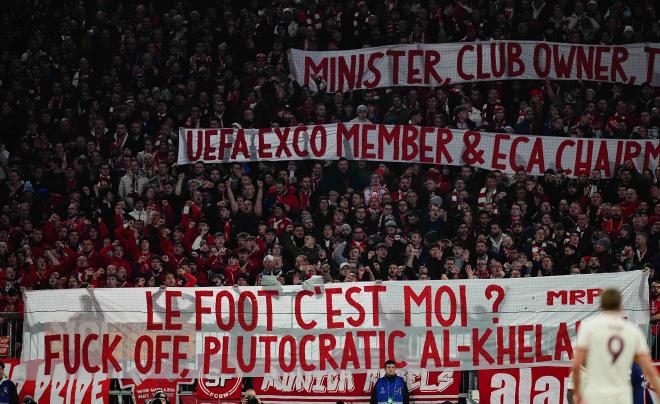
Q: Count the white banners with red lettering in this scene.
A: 3